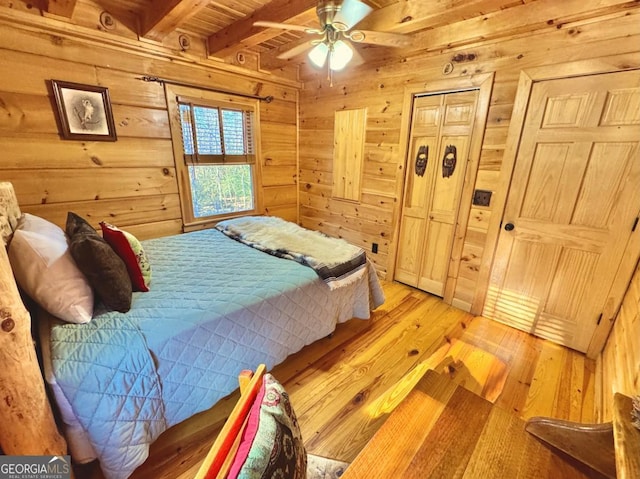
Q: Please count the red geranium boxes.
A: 0